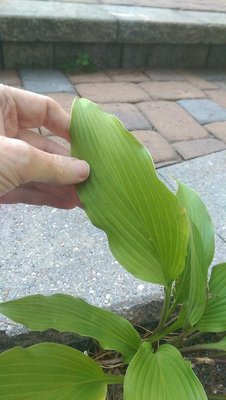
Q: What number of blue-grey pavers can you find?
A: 2